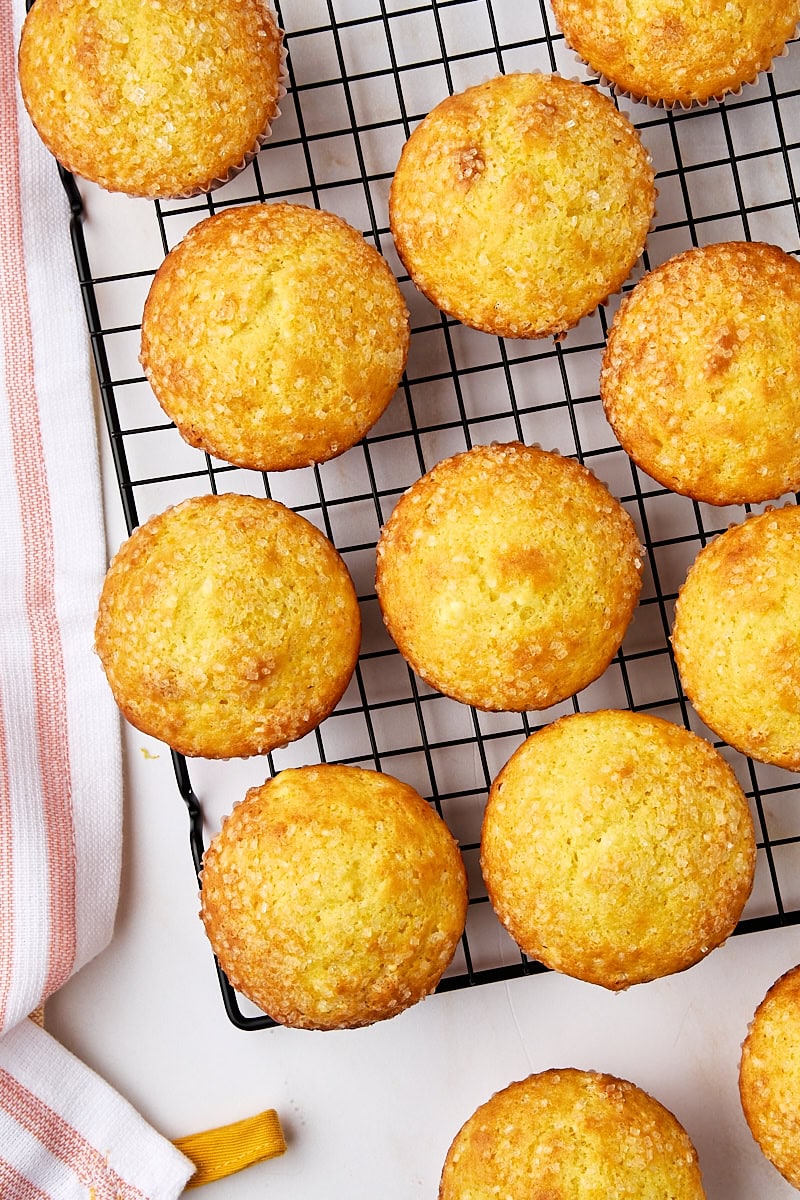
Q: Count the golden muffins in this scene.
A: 12